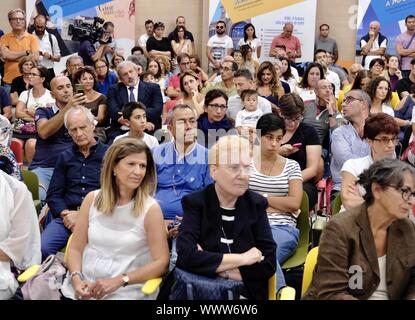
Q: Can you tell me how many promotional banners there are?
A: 3